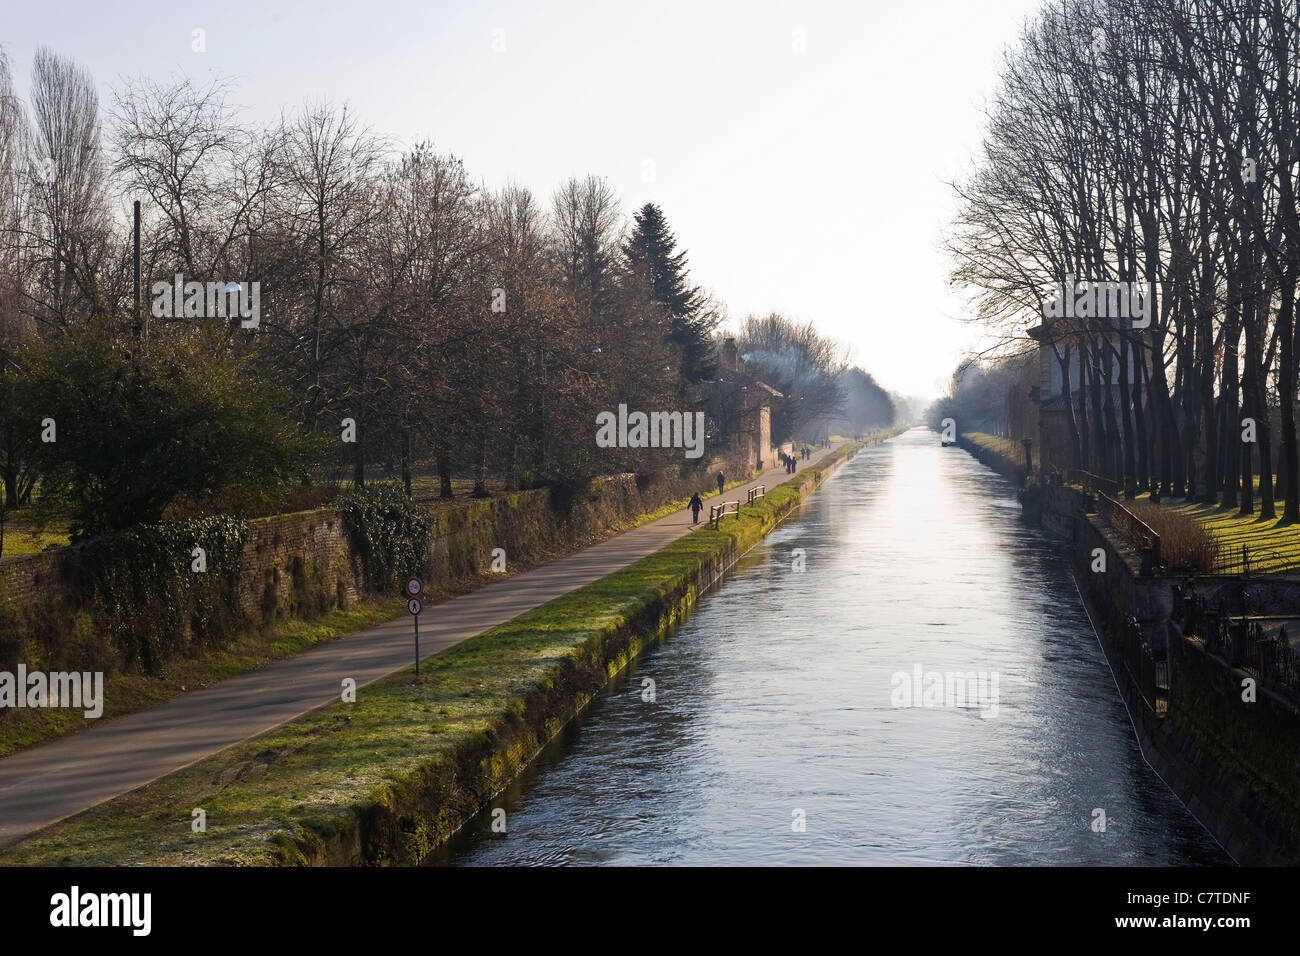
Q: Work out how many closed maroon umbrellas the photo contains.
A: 0